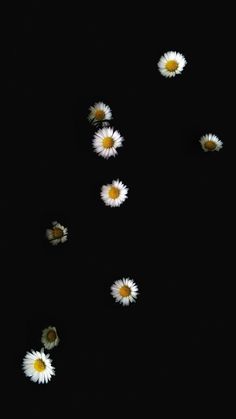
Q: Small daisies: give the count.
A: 9